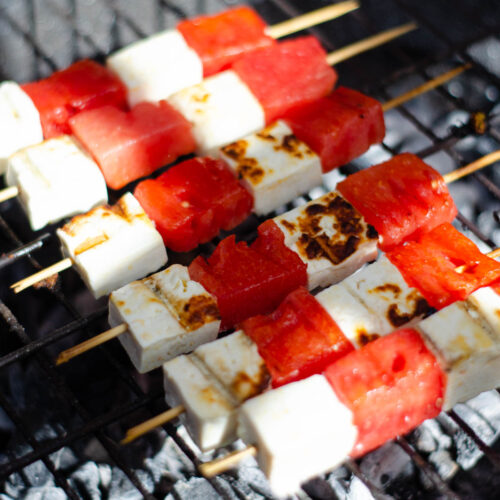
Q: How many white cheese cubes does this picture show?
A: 12